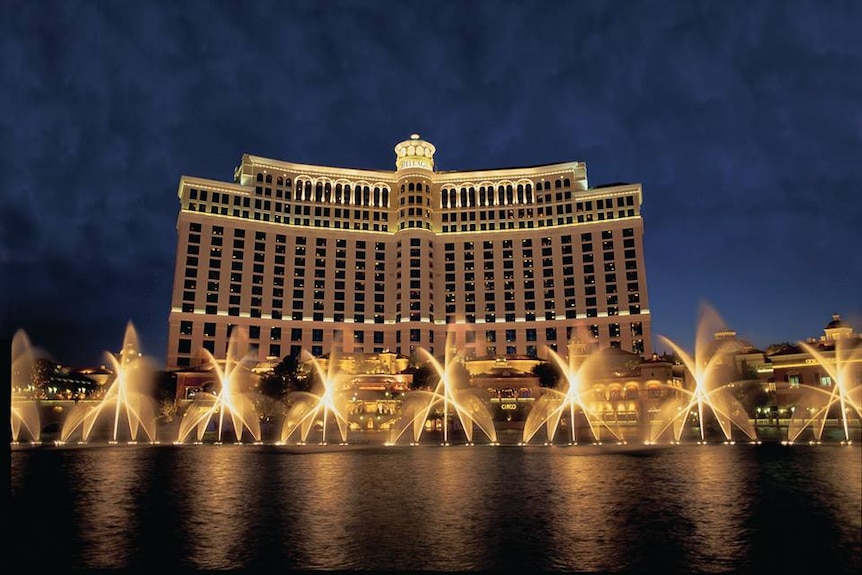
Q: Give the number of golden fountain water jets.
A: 8